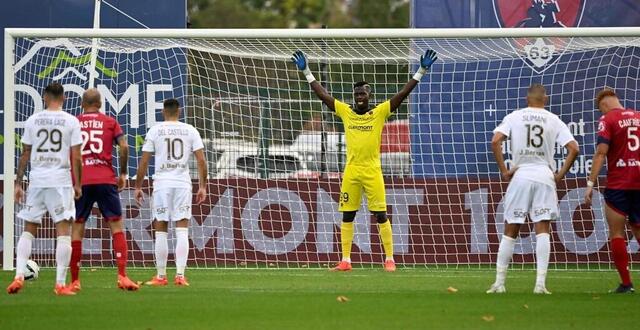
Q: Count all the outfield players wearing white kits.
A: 3